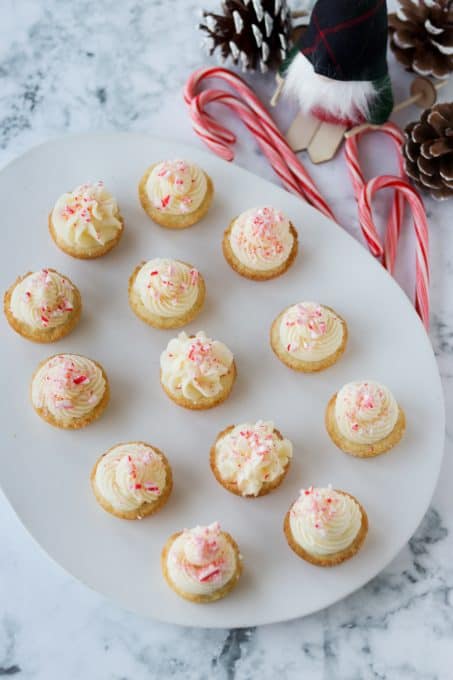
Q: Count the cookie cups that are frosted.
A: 13